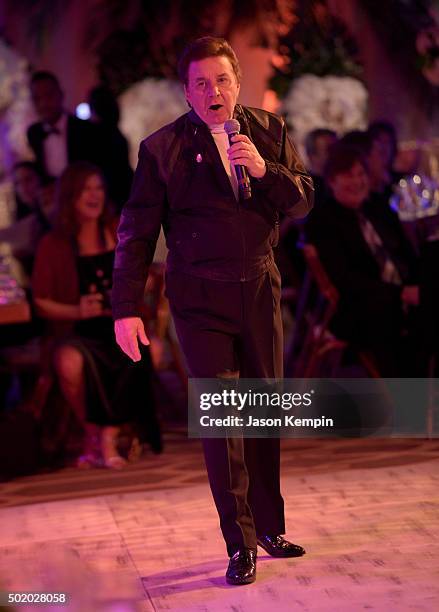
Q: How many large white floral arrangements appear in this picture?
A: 3